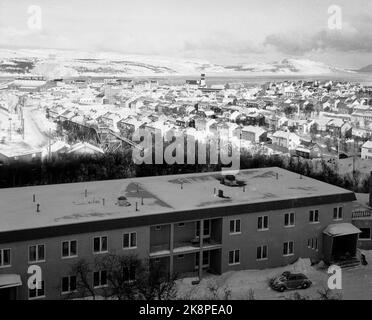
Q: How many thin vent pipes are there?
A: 12